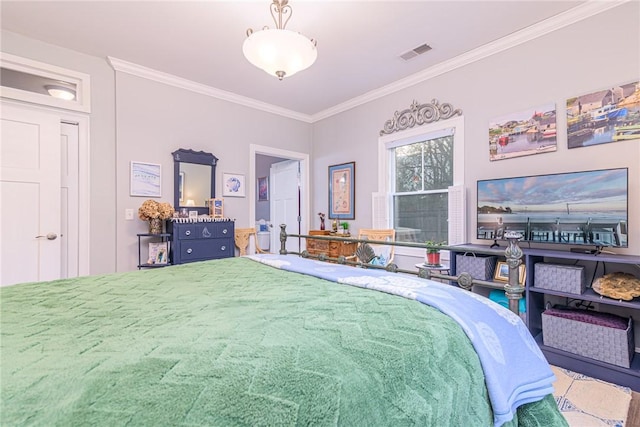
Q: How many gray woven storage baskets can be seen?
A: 3